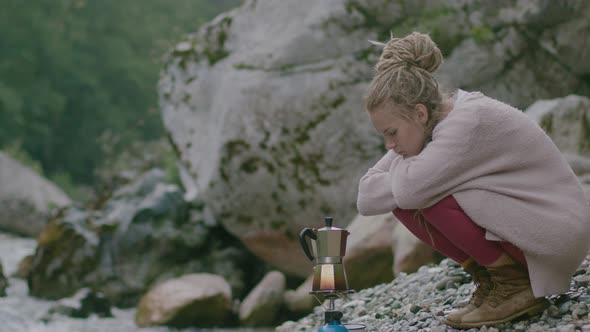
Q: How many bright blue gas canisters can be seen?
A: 1